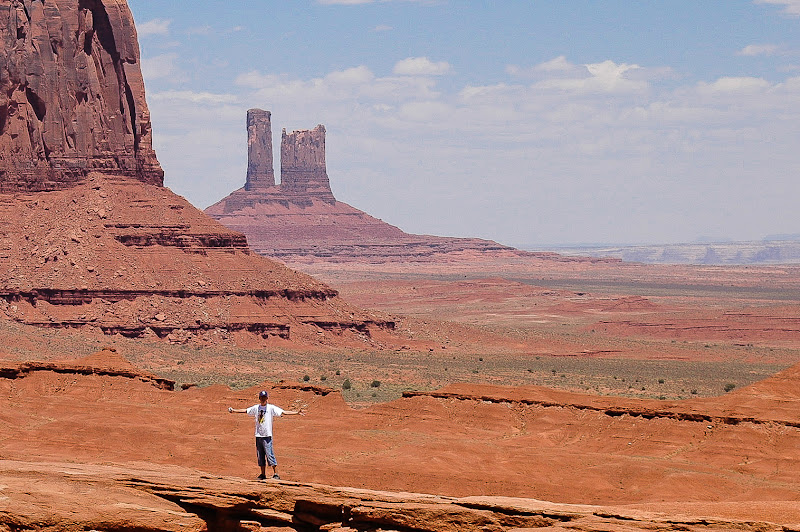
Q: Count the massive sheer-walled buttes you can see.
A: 3